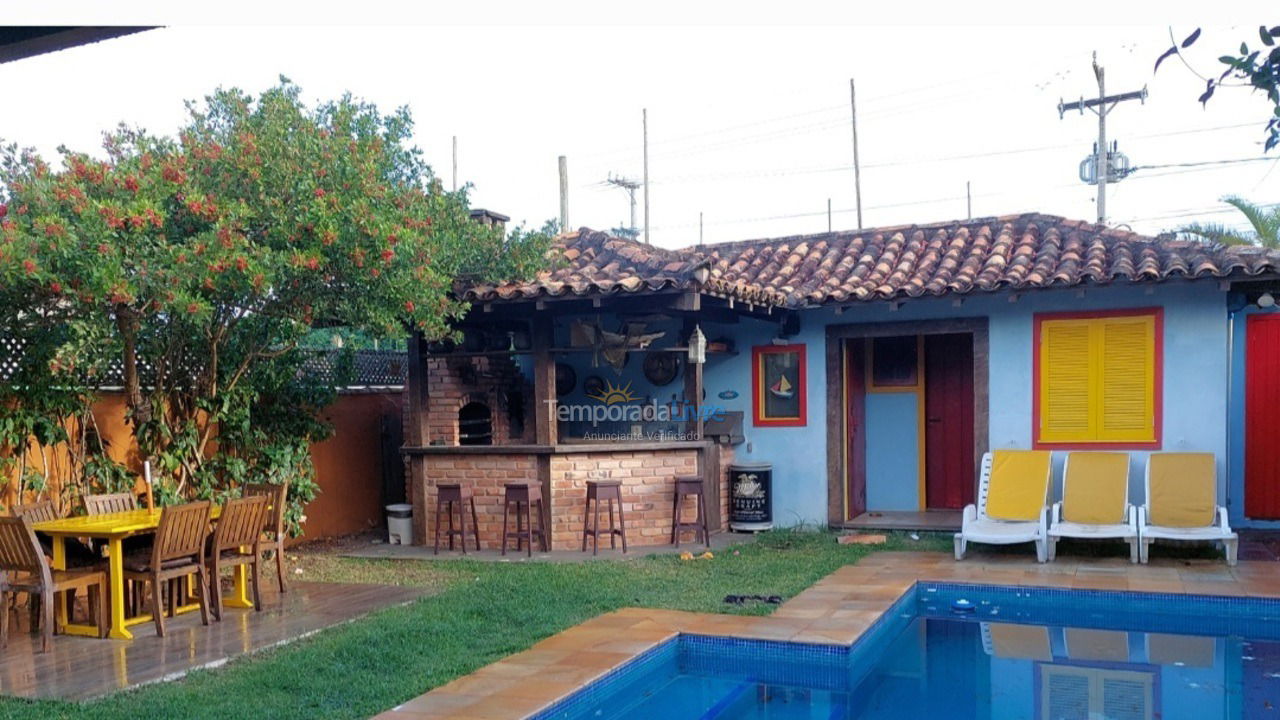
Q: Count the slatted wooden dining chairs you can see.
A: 6